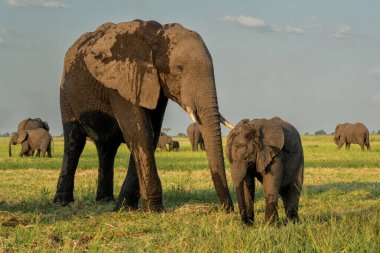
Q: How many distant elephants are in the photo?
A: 6